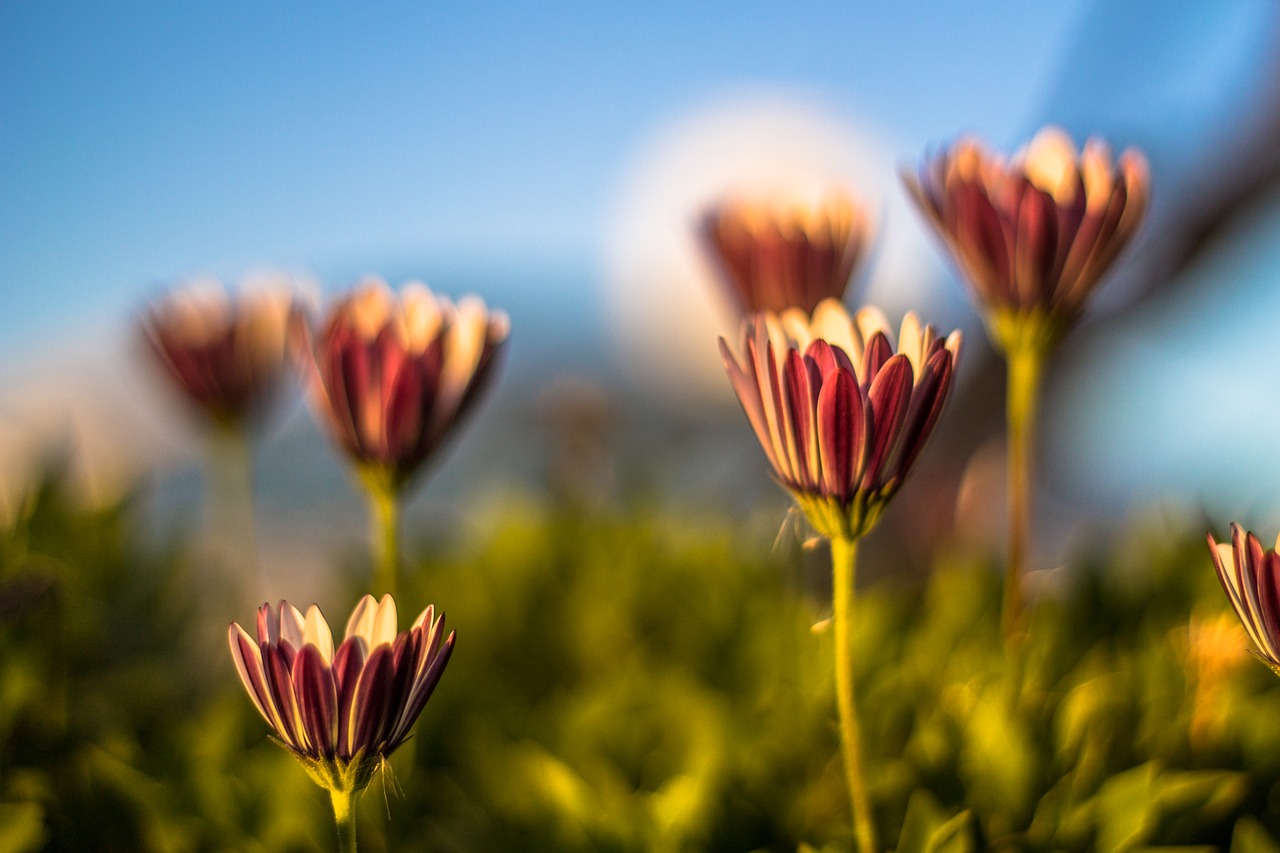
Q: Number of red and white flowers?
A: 7